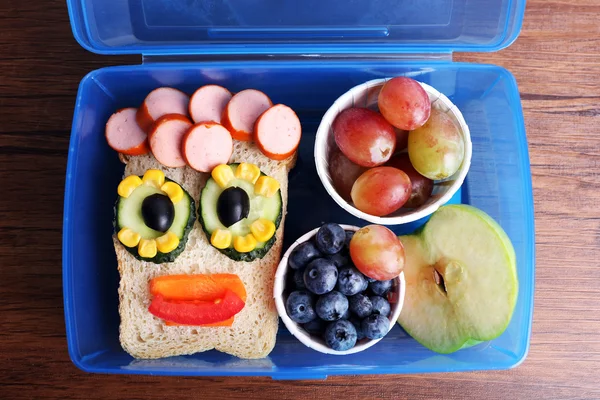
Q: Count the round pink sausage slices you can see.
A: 7